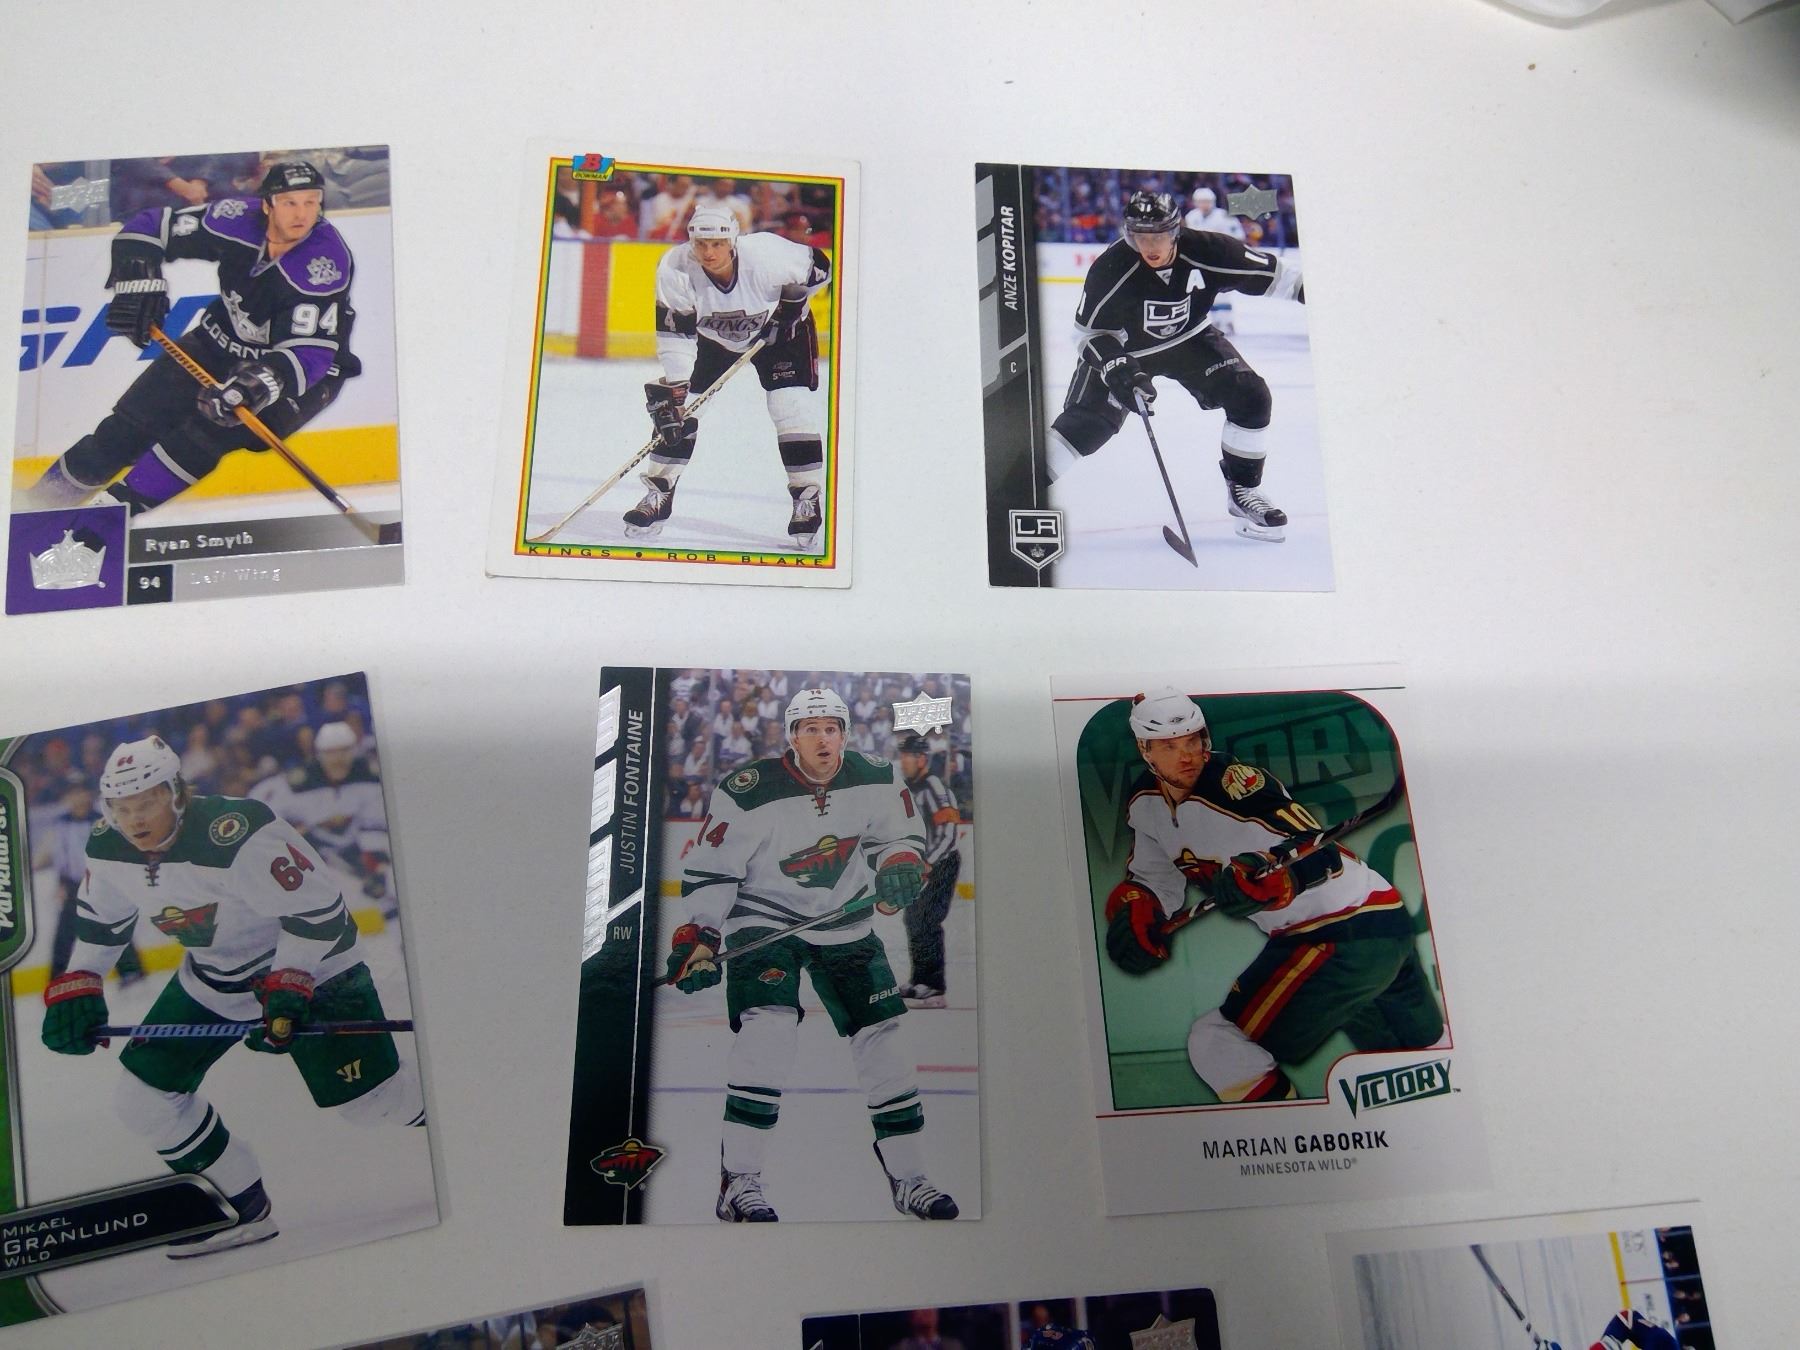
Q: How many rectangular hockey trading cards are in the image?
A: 9